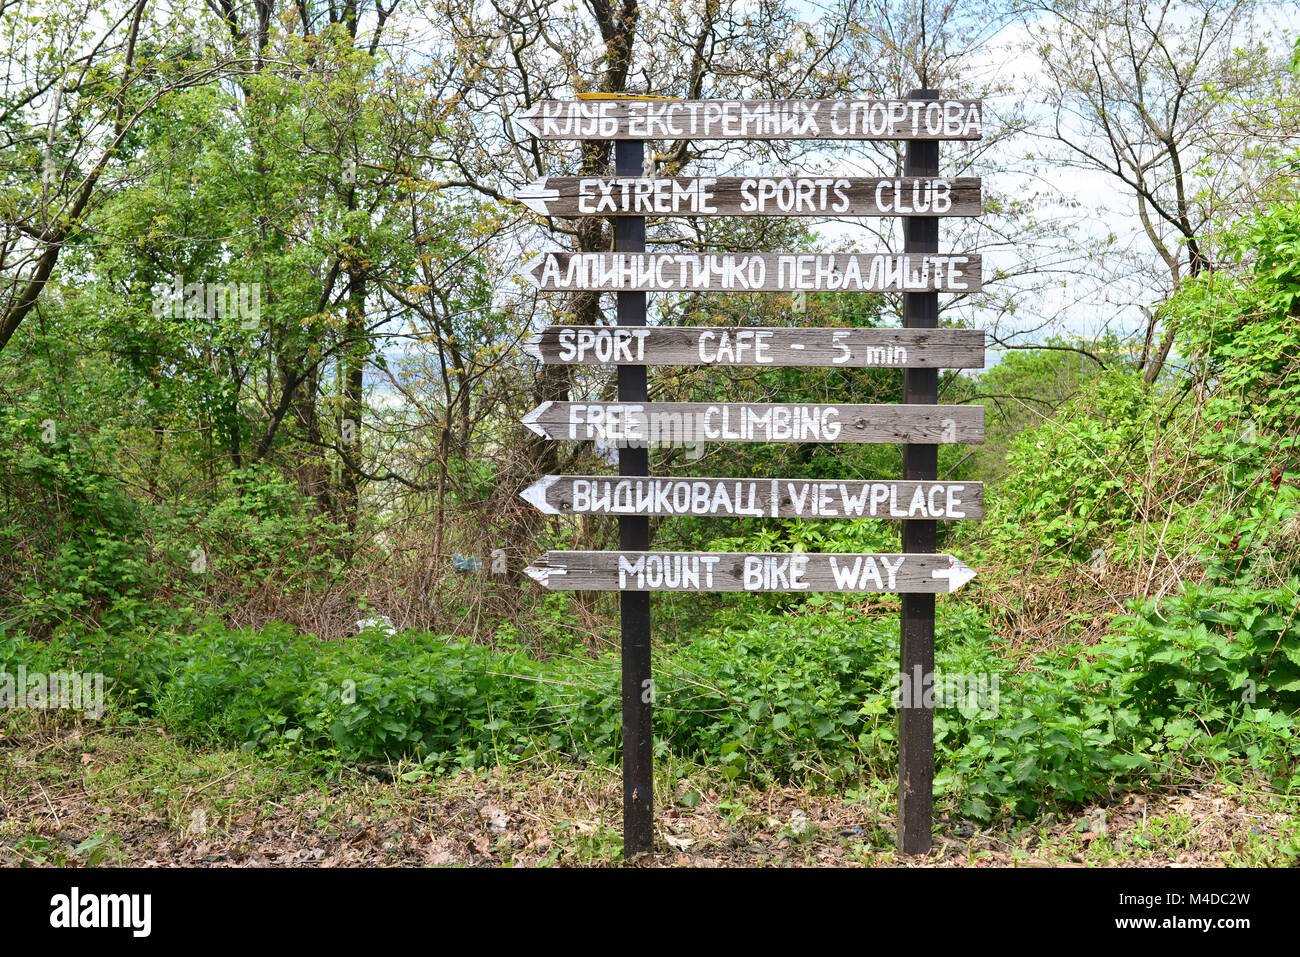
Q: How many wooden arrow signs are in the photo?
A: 7